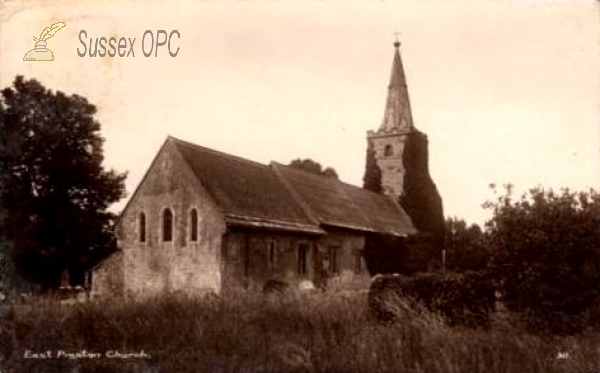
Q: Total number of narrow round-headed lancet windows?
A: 3